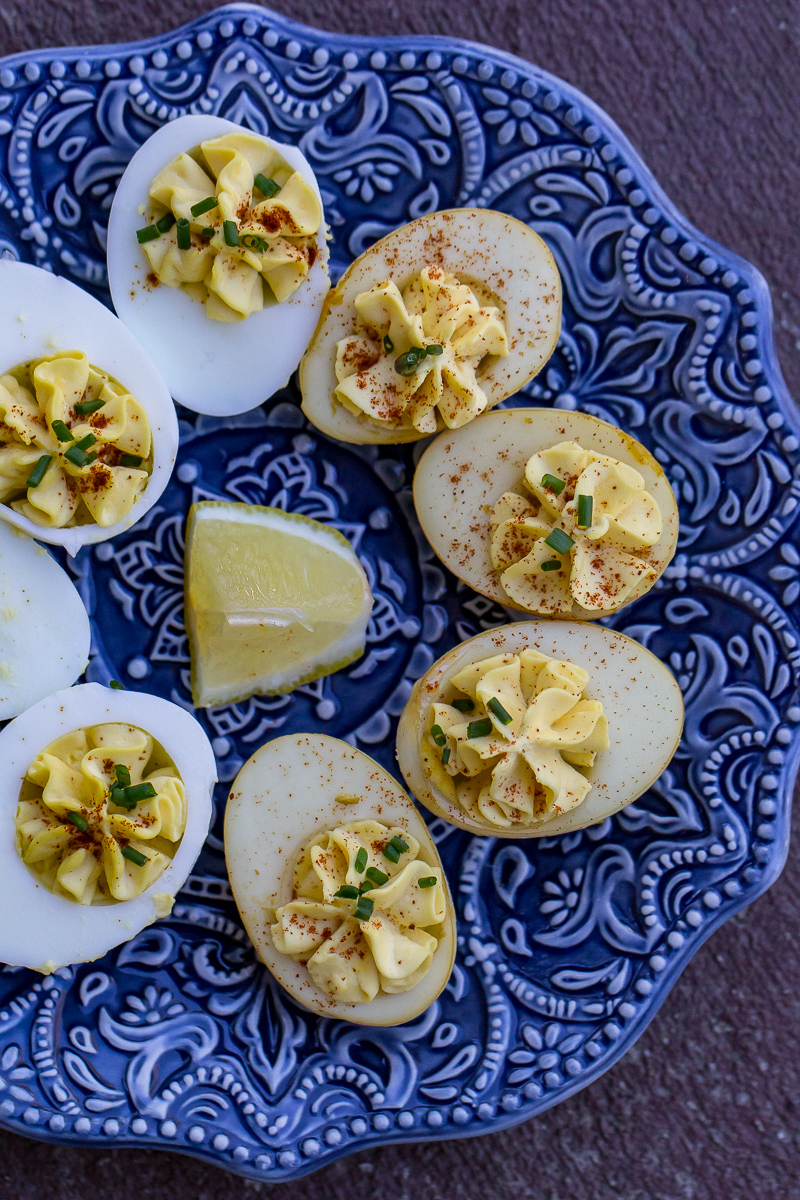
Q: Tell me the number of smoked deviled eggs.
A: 4